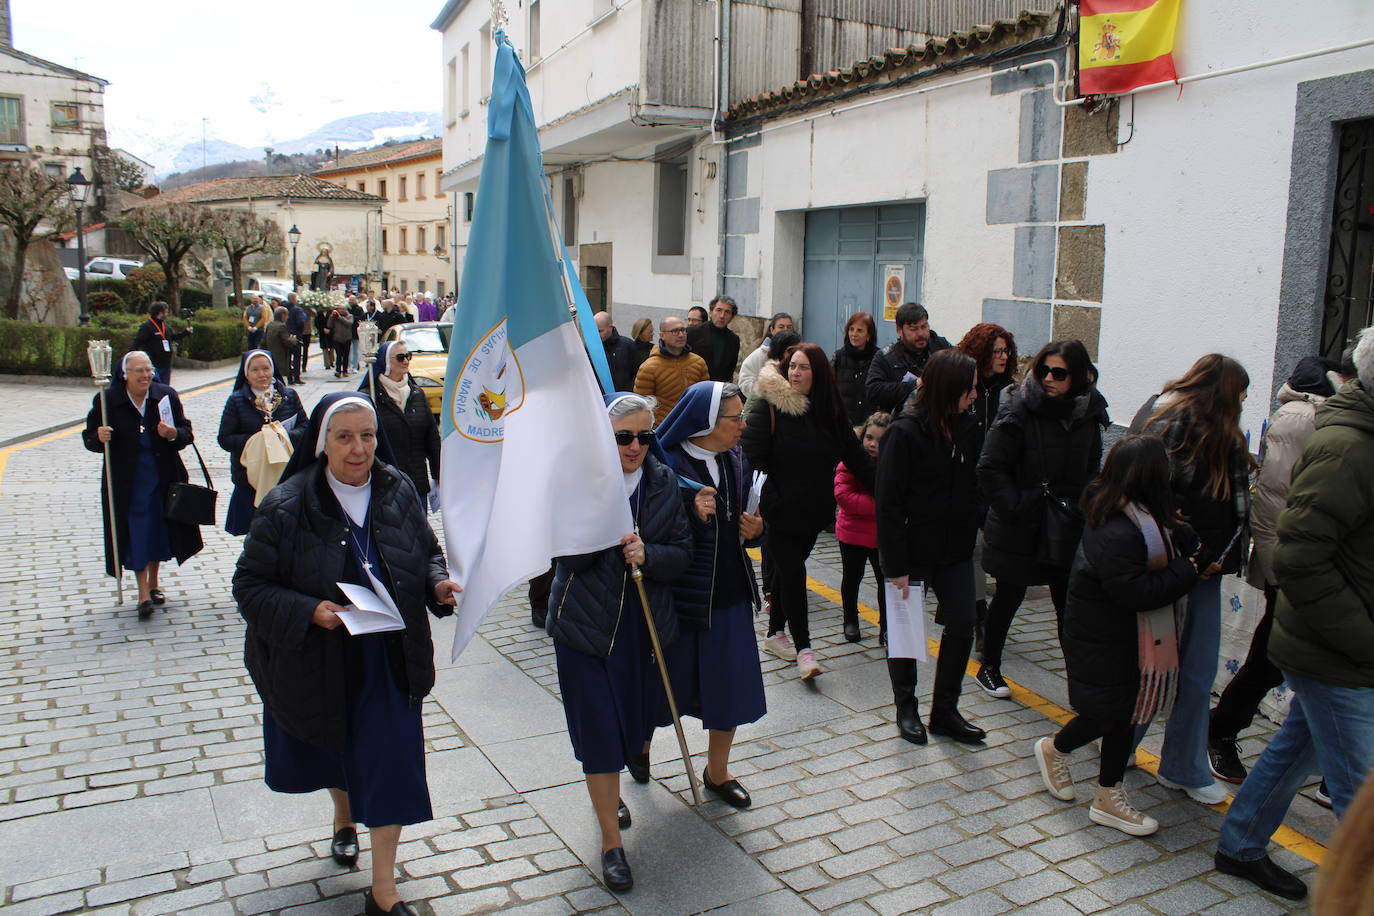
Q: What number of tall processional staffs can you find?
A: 2